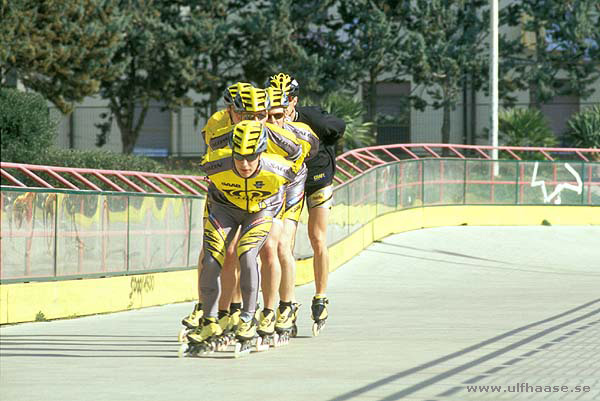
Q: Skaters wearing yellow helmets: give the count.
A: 5